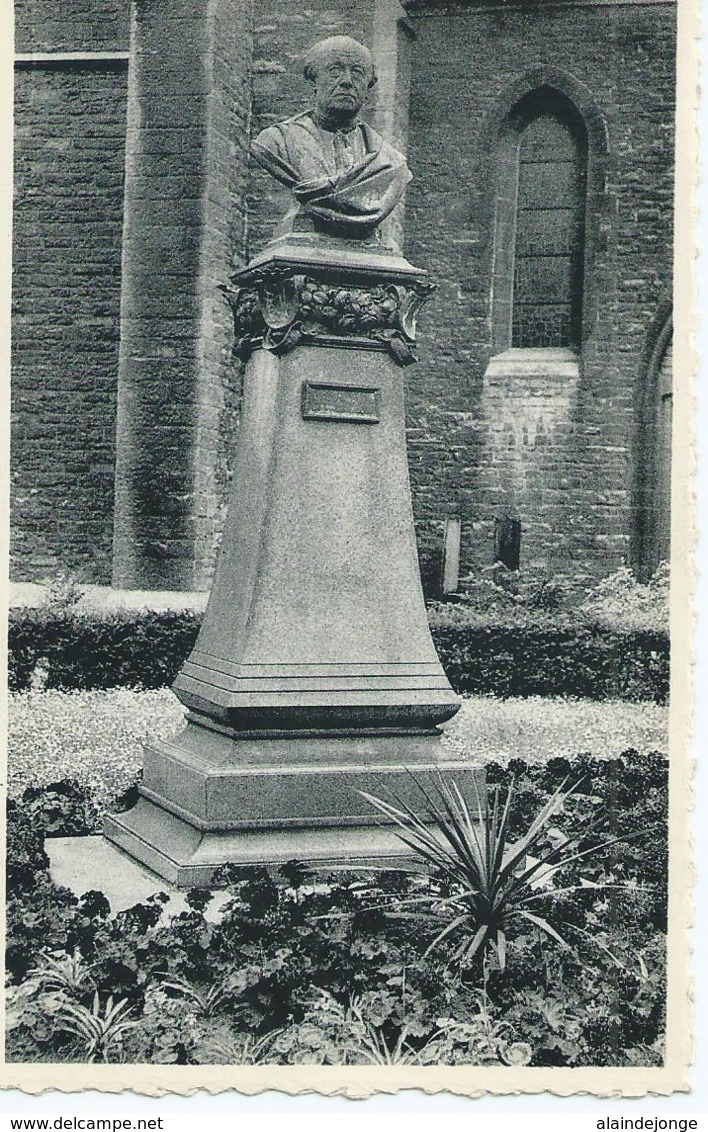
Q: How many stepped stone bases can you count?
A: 1